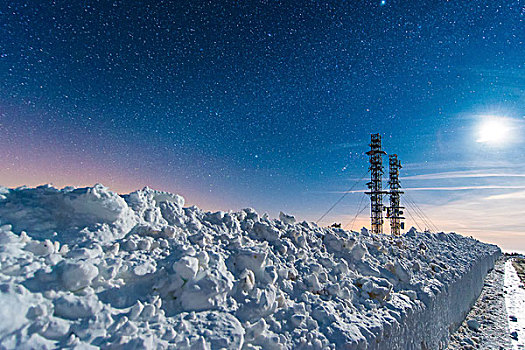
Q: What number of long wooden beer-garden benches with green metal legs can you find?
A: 0